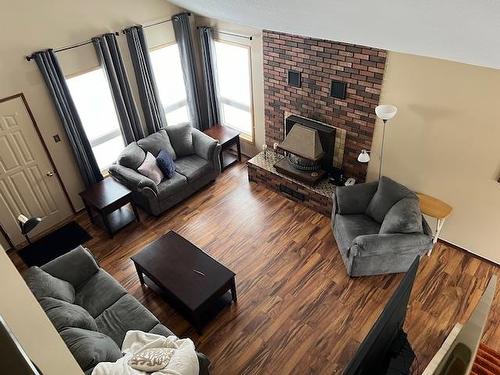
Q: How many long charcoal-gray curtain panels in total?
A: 5